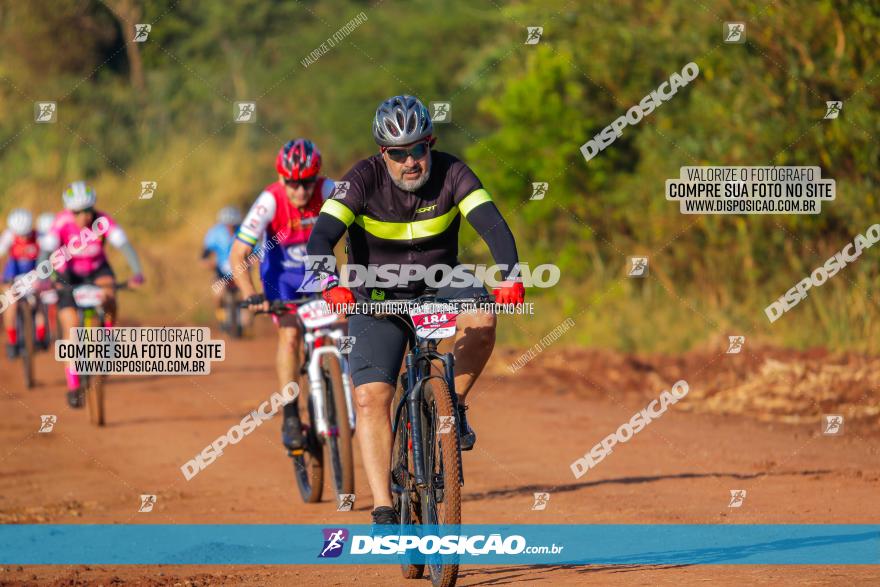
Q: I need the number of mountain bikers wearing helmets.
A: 6